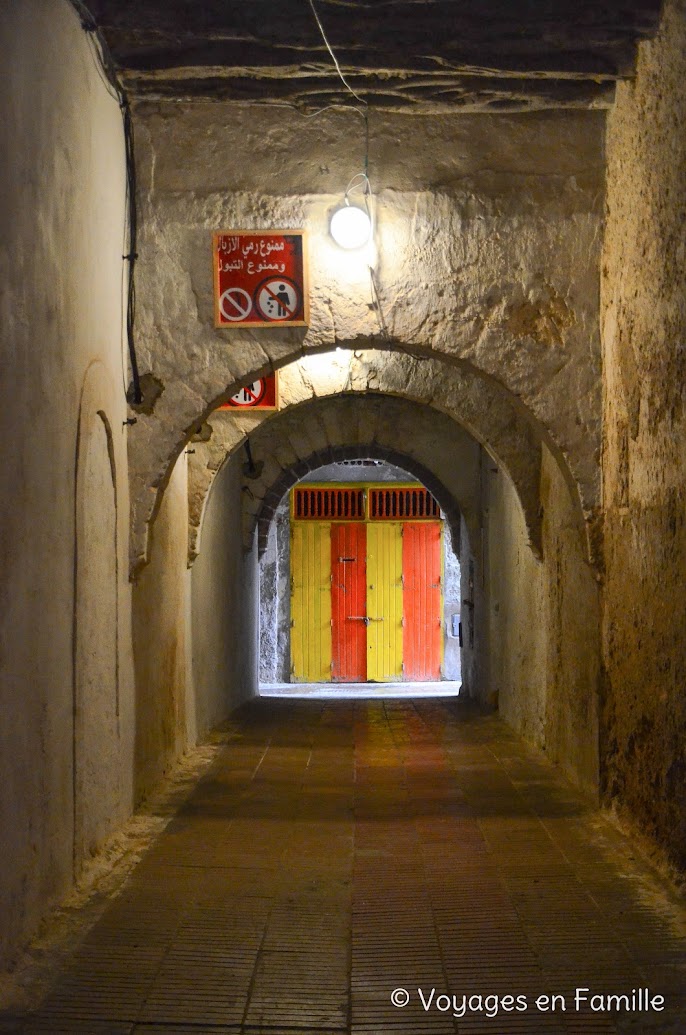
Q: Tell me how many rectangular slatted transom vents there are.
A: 2